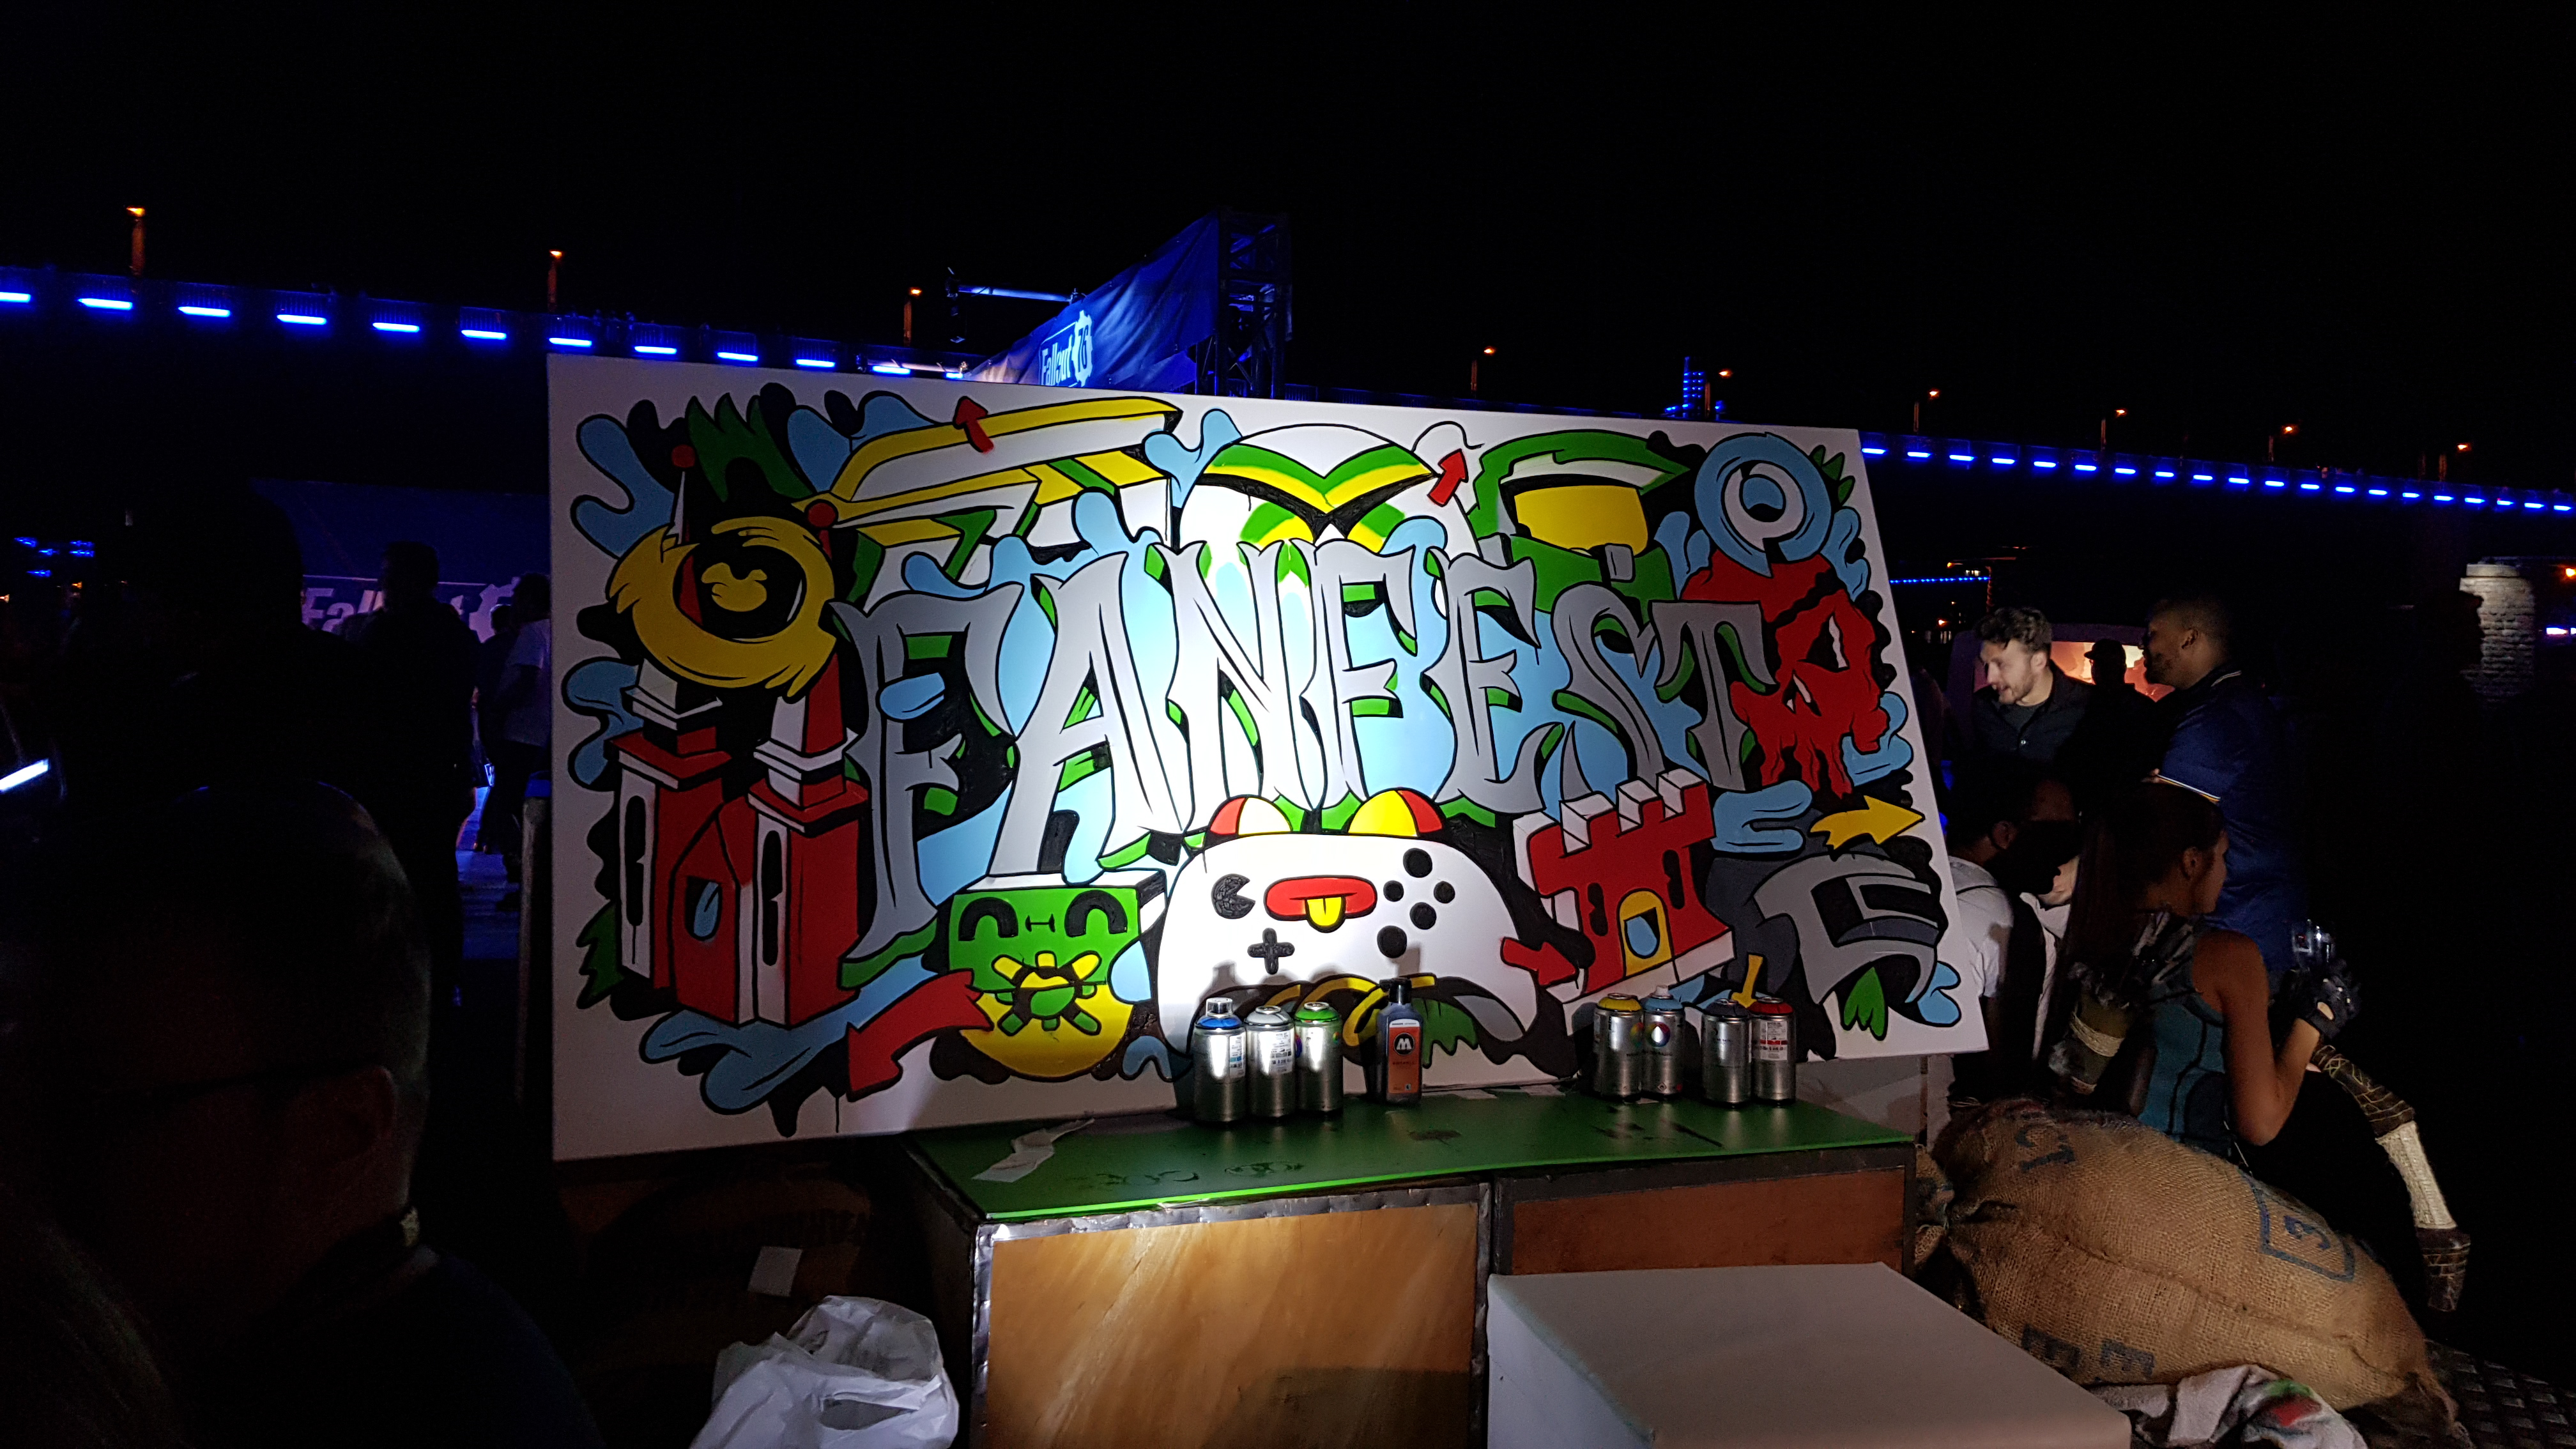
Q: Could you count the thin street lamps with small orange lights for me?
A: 9